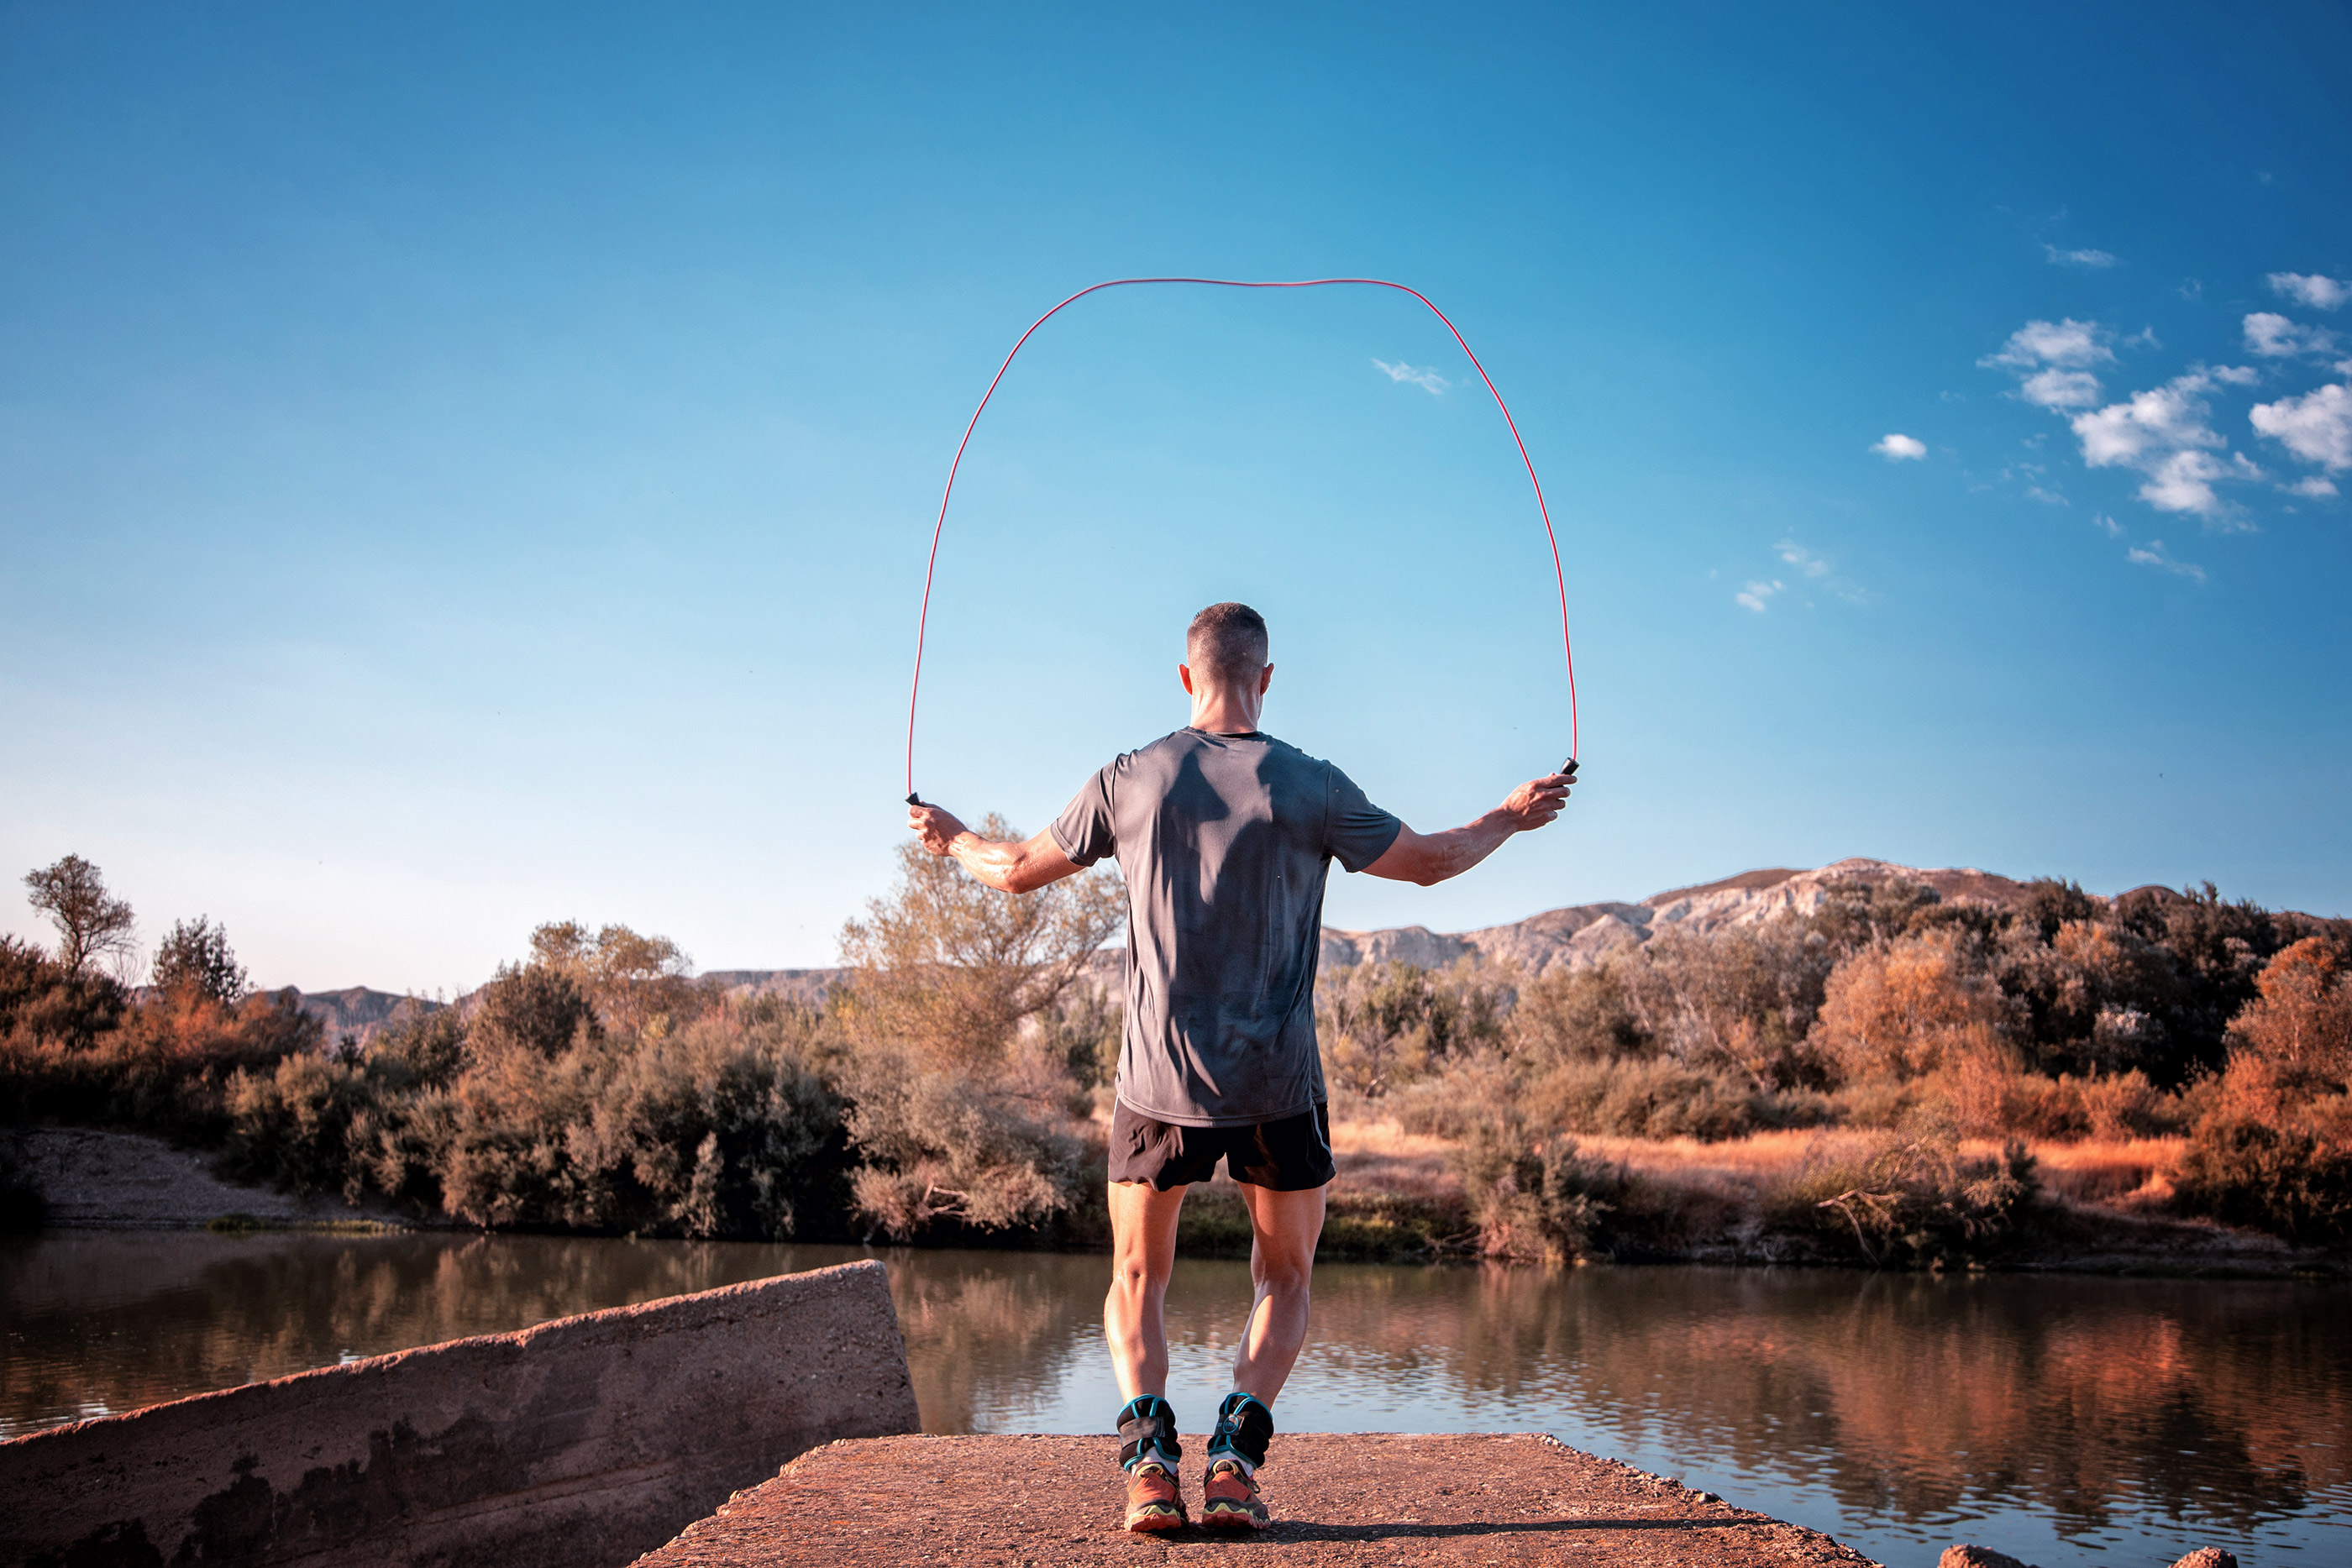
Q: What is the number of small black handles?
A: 2